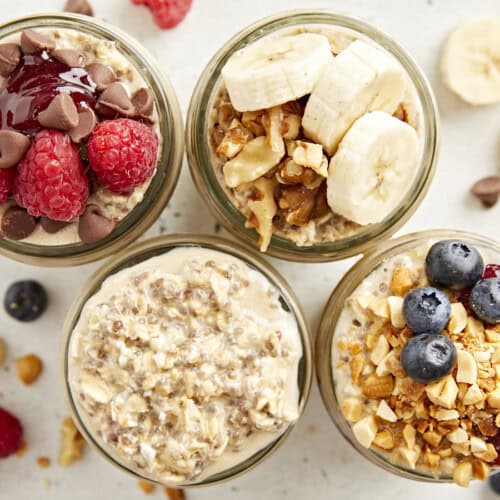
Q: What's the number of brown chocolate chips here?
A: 14